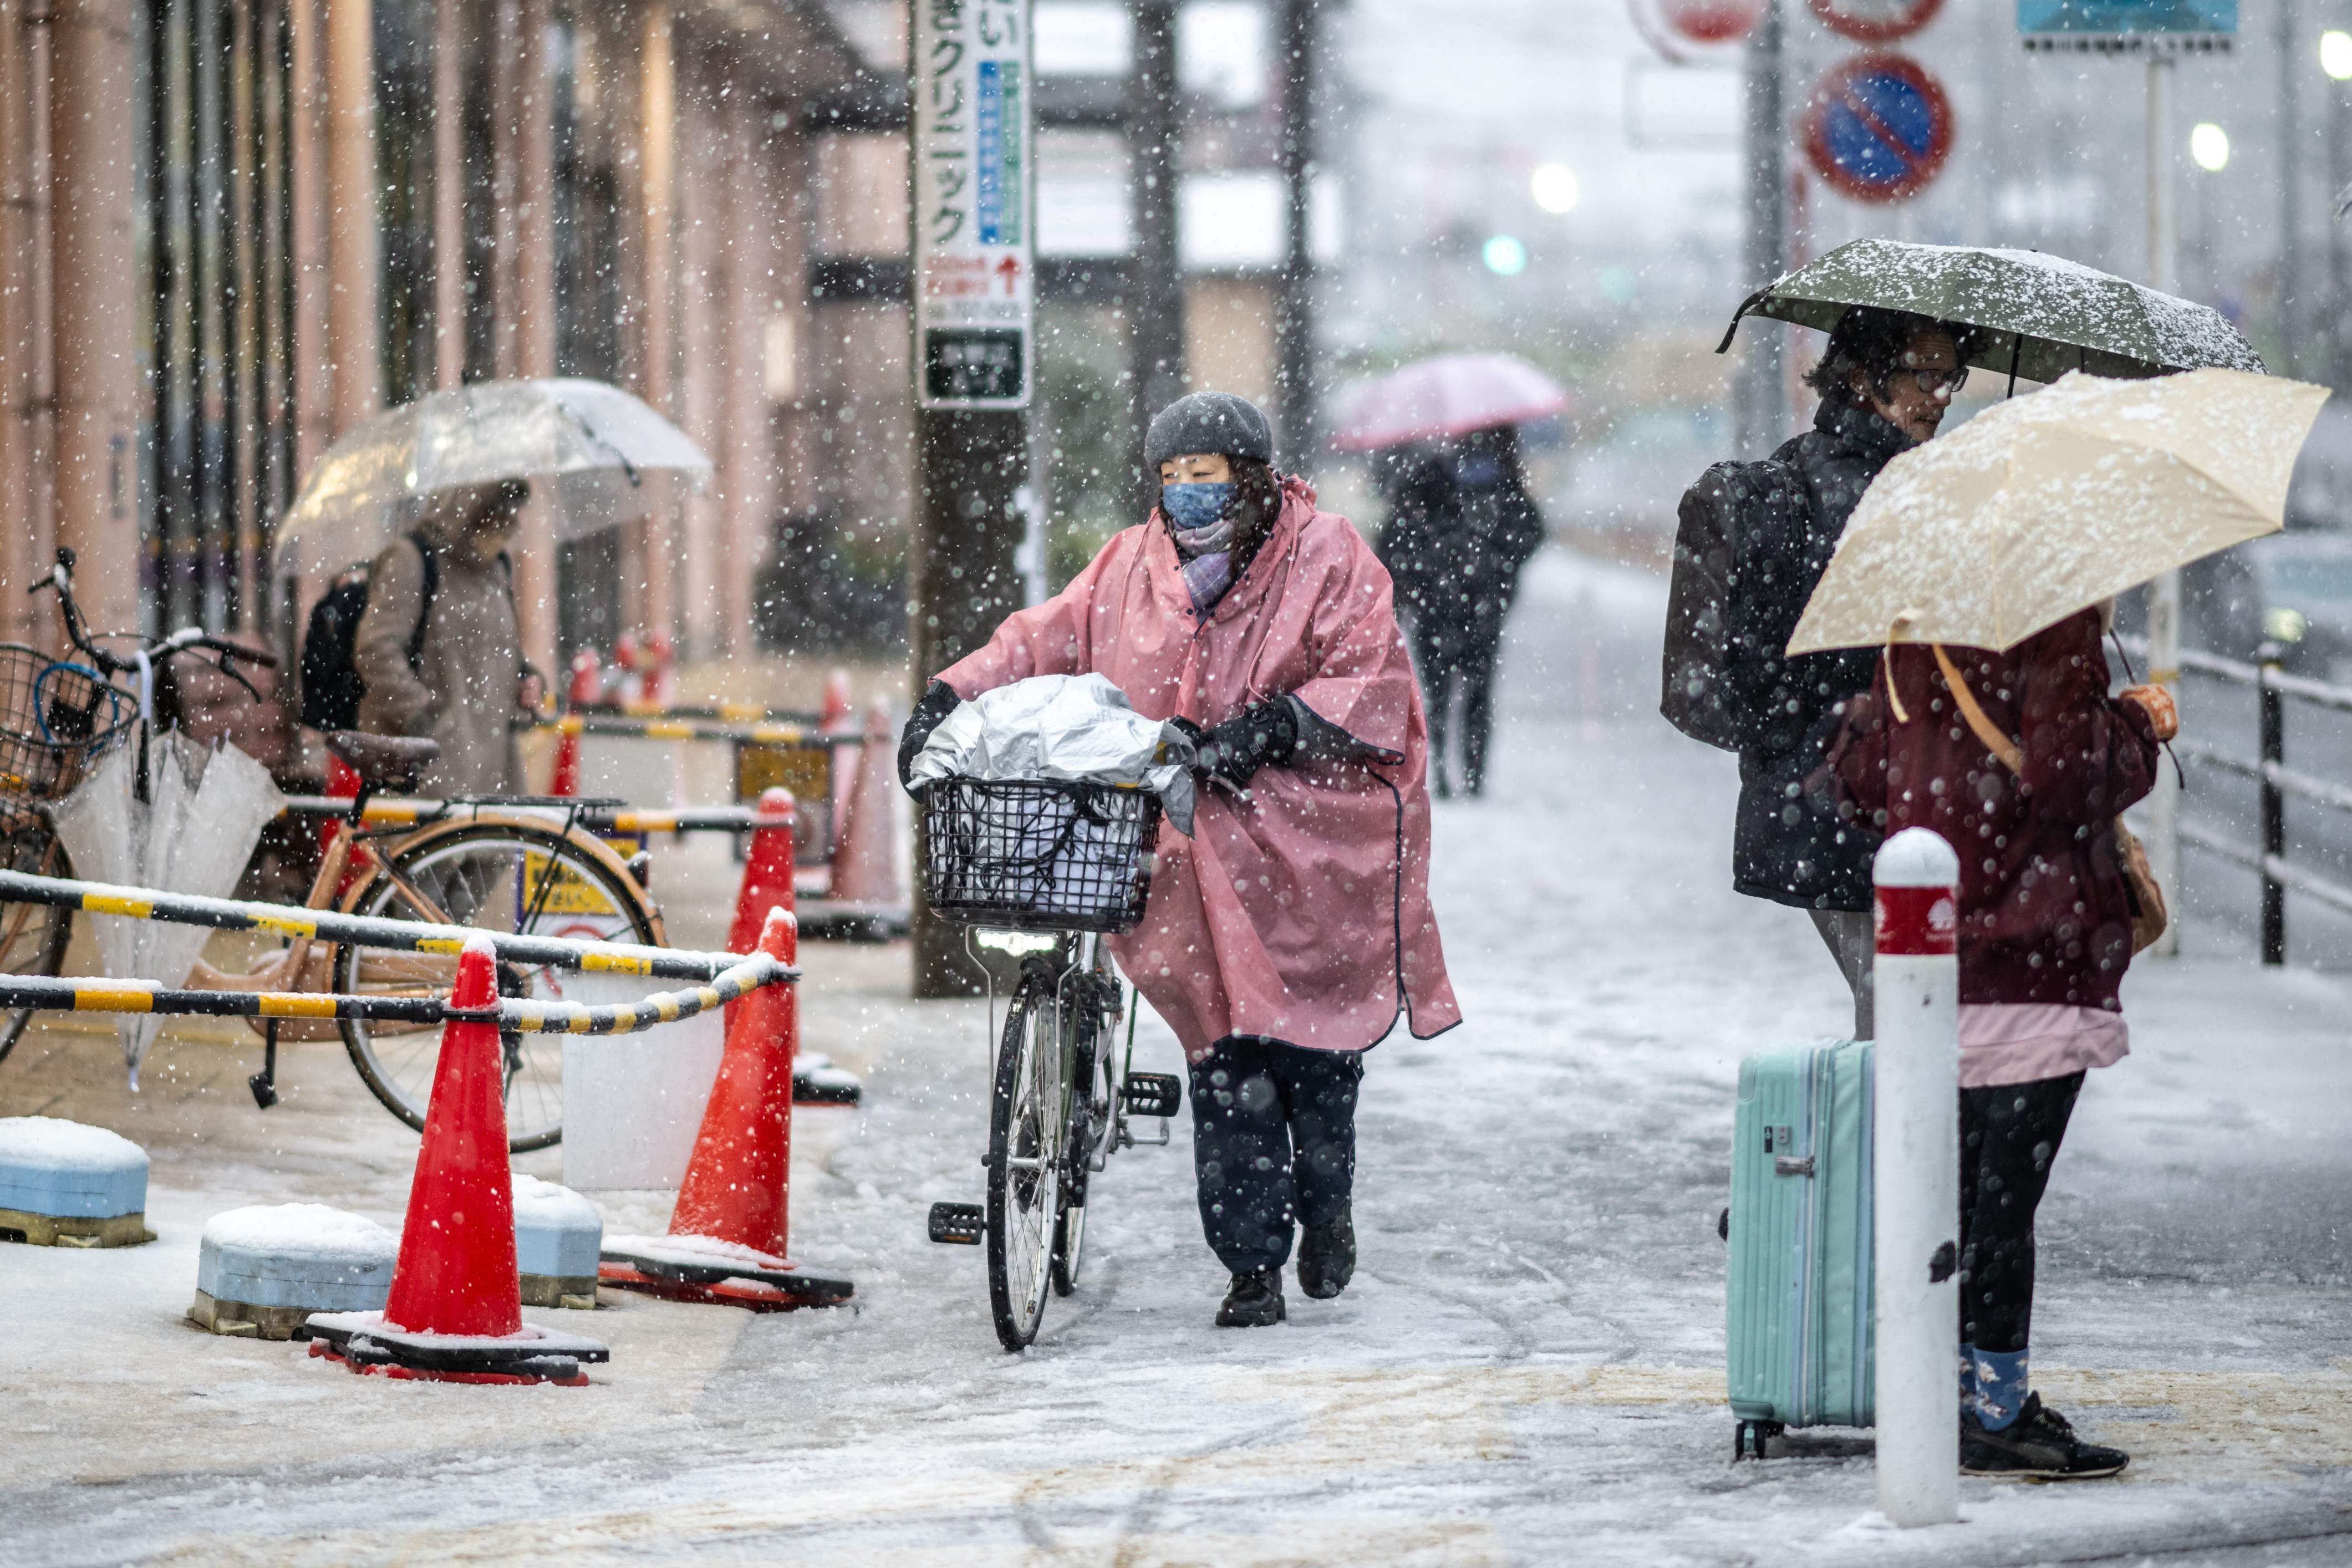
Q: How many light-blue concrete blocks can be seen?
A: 3